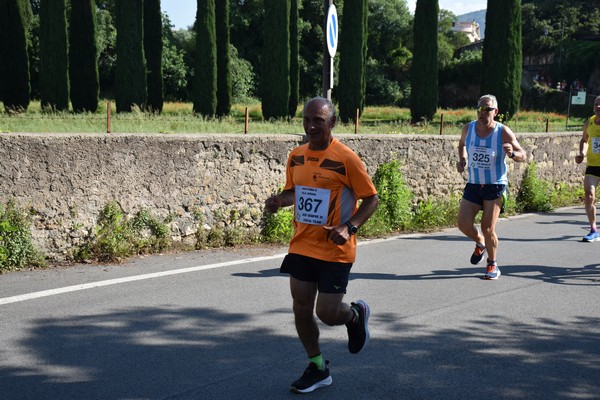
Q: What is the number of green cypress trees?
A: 12